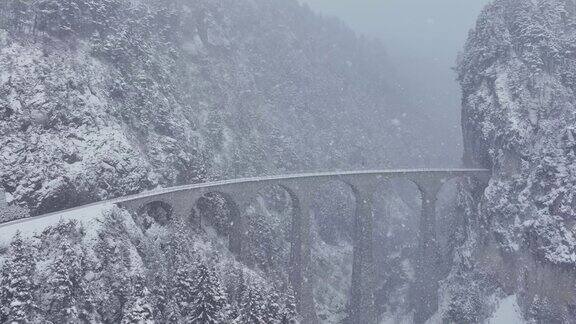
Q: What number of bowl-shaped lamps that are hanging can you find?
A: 0